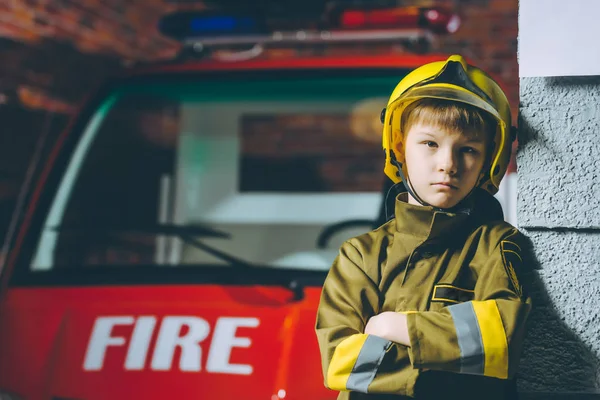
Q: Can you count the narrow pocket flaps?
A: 1